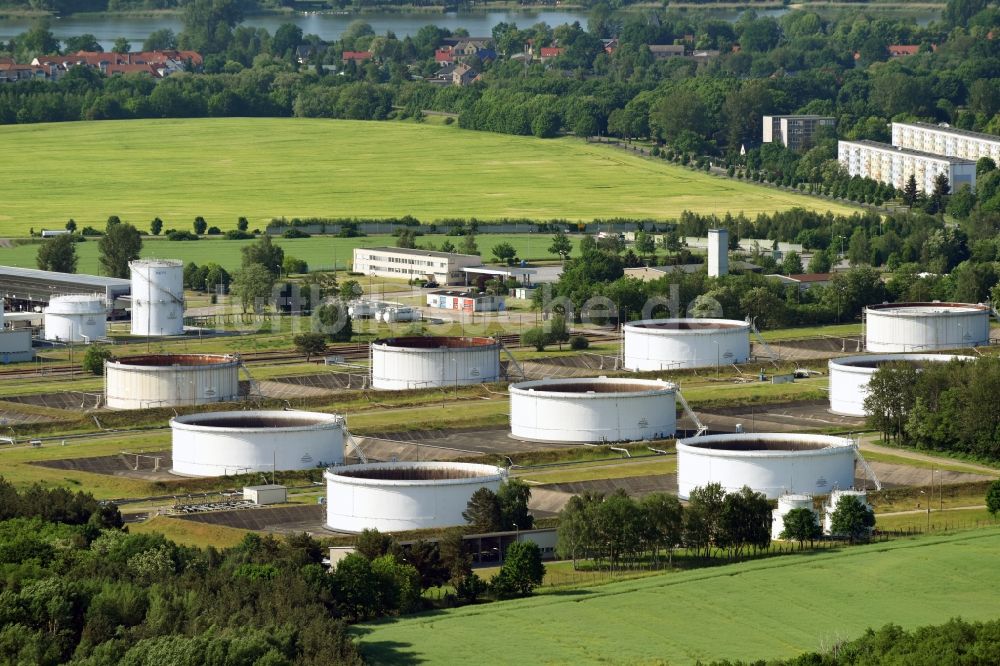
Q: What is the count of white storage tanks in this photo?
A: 13